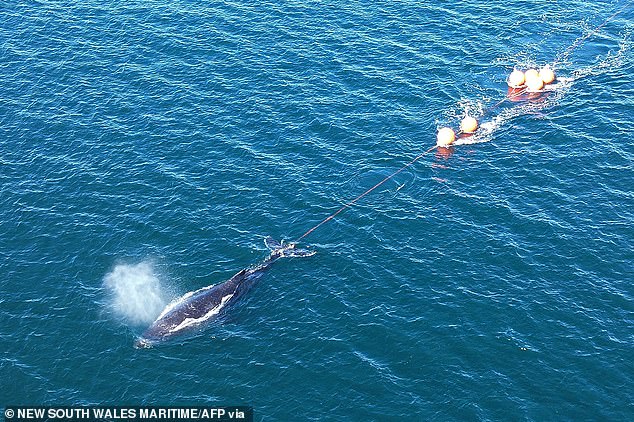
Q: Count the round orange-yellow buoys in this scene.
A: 6